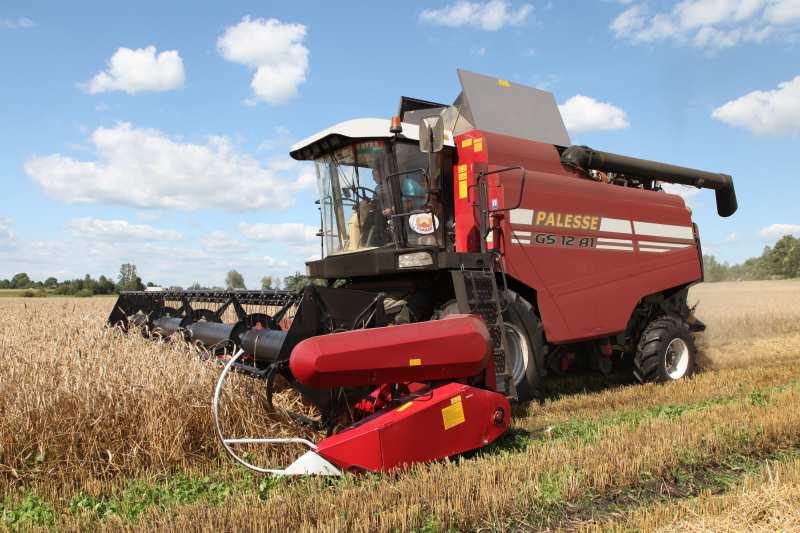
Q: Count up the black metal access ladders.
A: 1